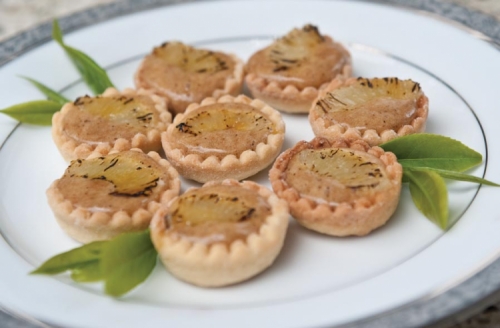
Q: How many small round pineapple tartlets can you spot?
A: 8